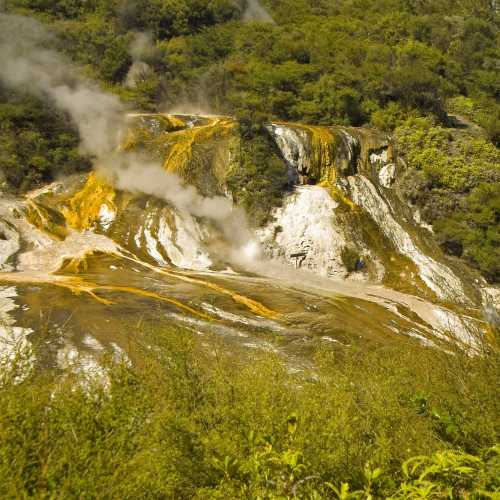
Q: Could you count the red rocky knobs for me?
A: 0